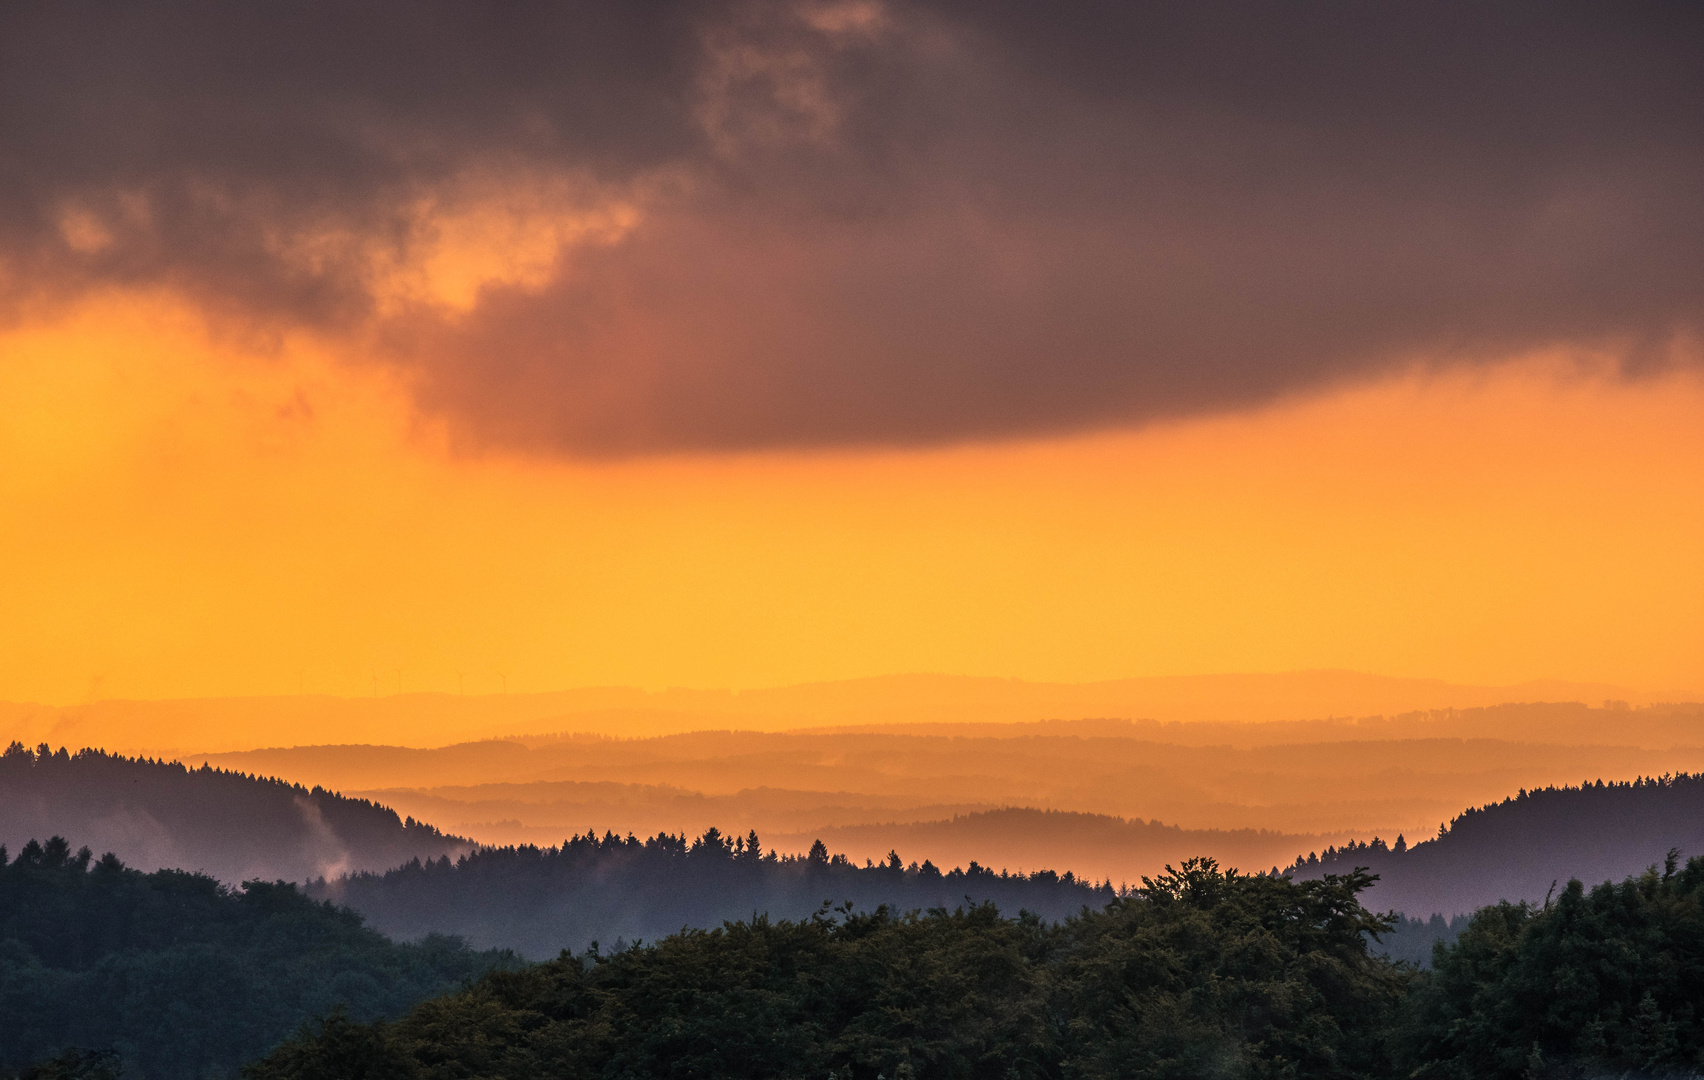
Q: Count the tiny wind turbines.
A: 5